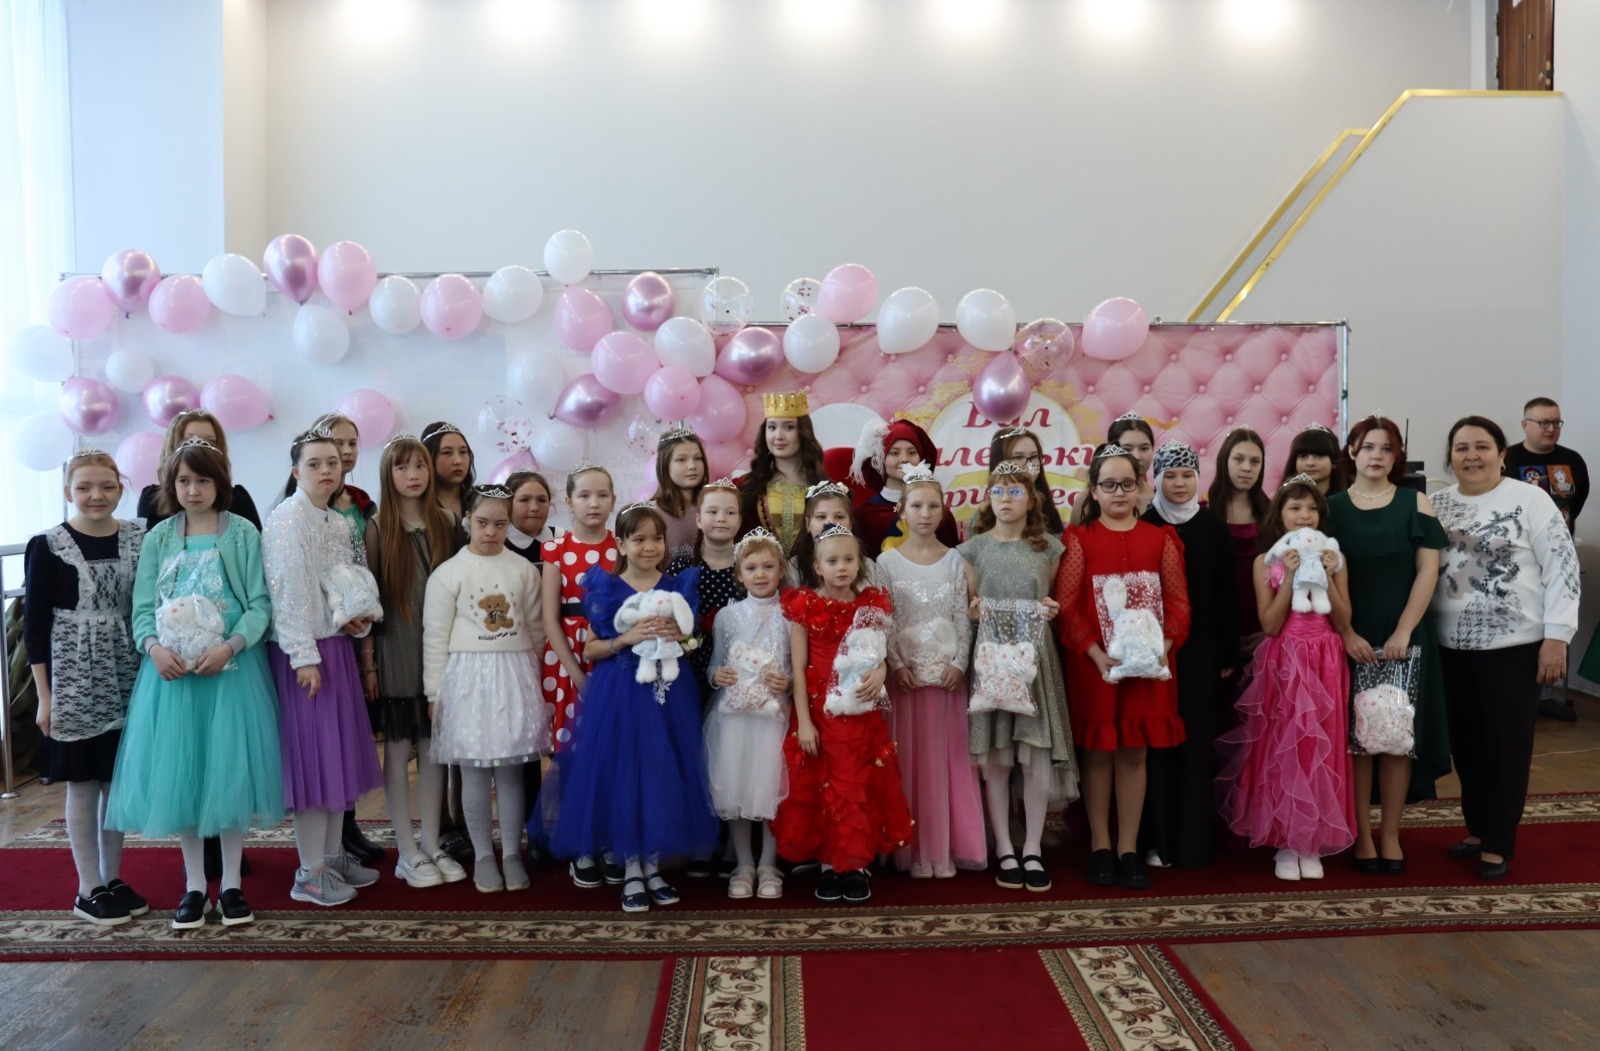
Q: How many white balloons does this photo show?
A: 14